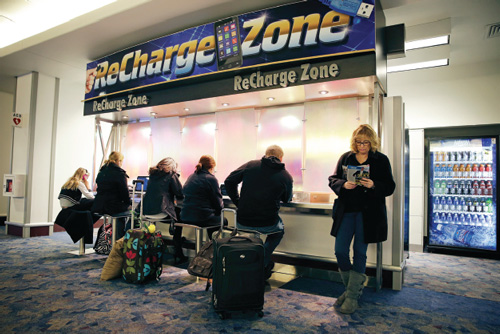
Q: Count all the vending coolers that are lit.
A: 1